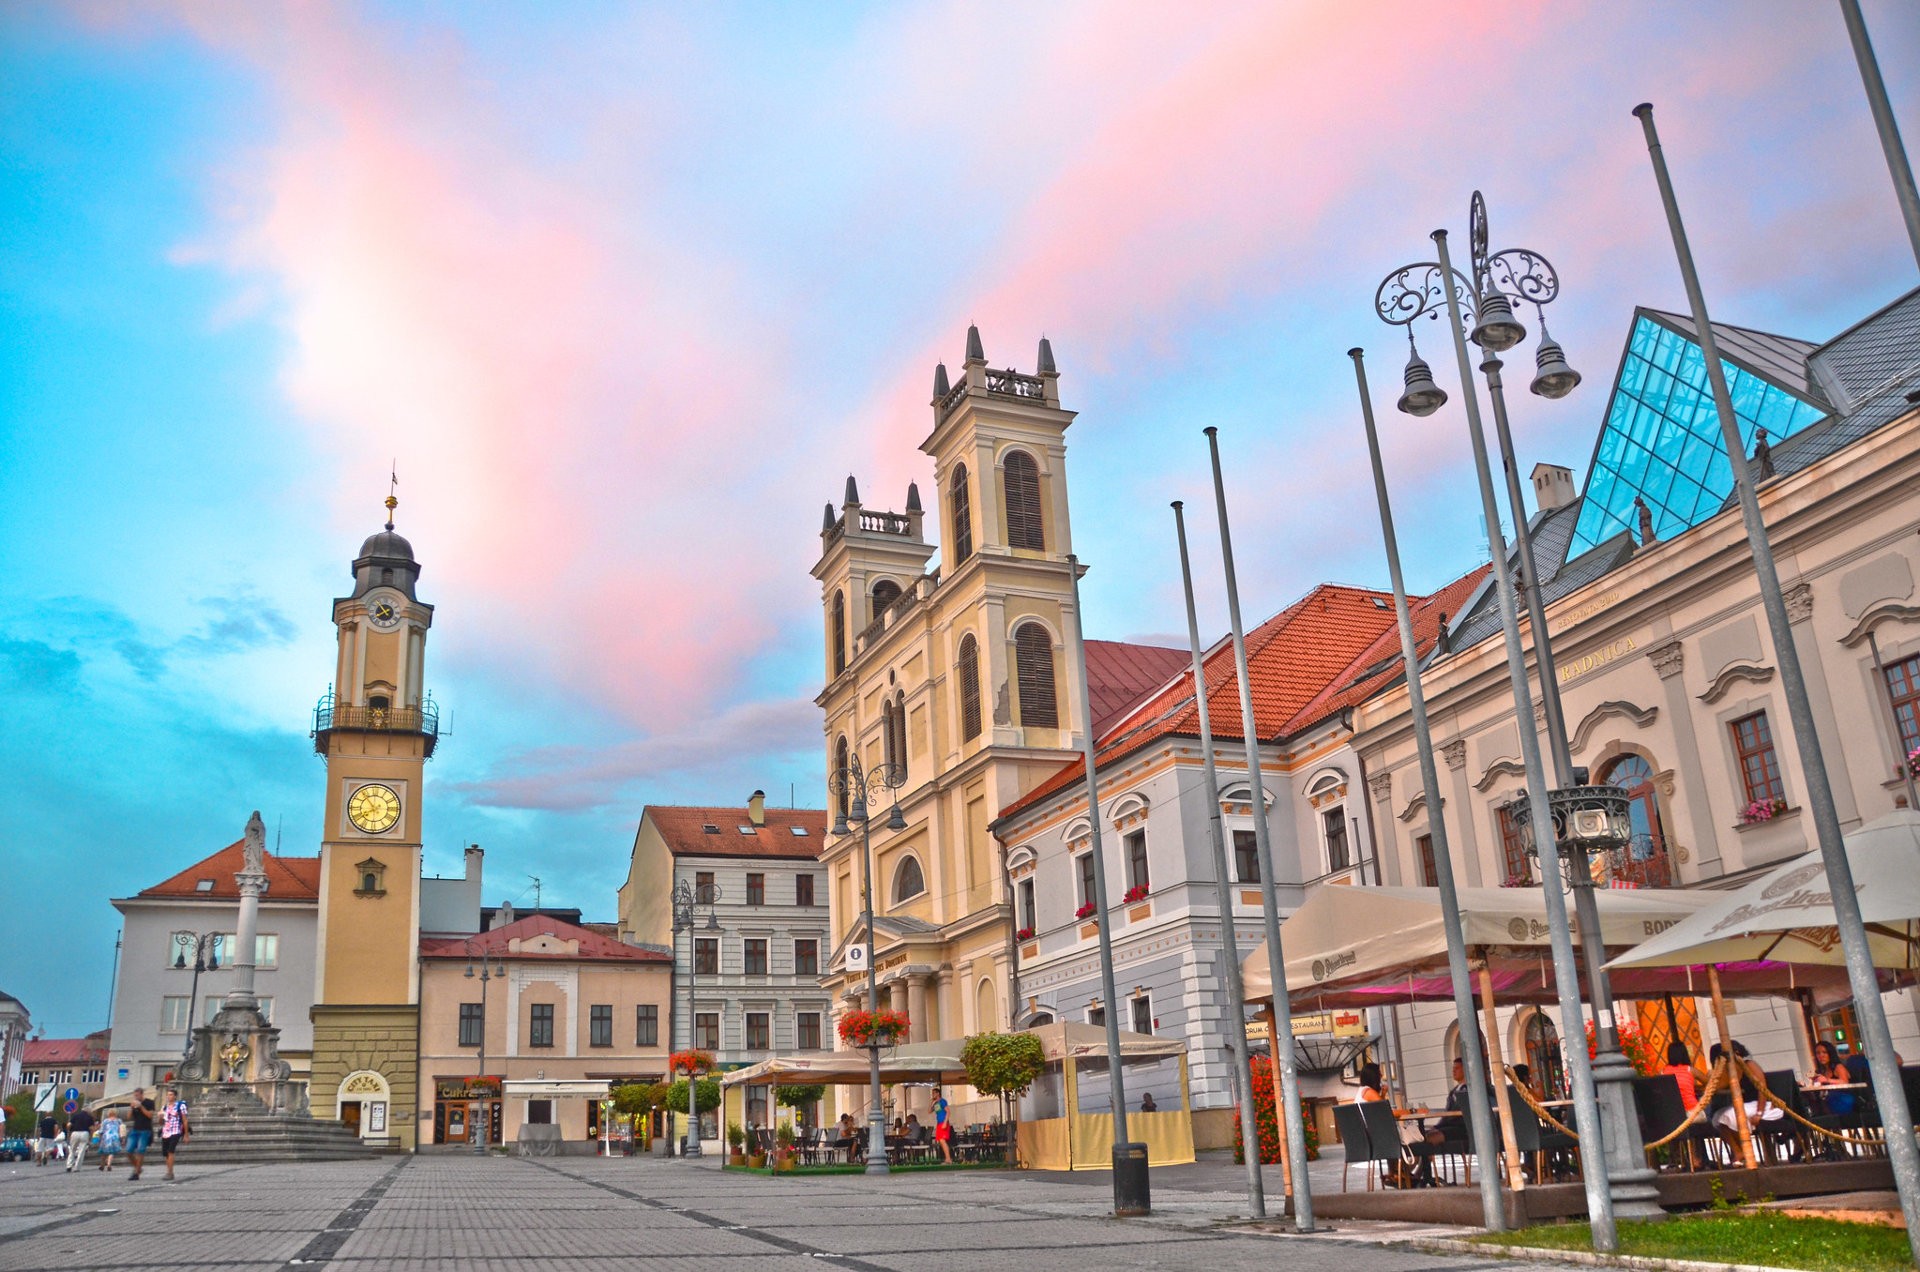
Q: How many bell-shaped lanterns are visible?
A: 15